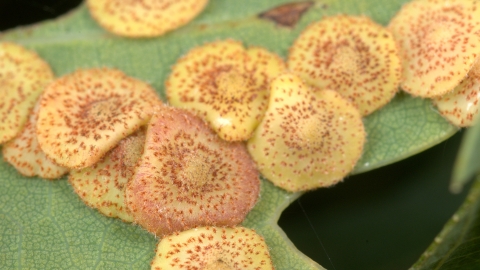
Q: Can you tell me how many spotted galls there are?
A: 12